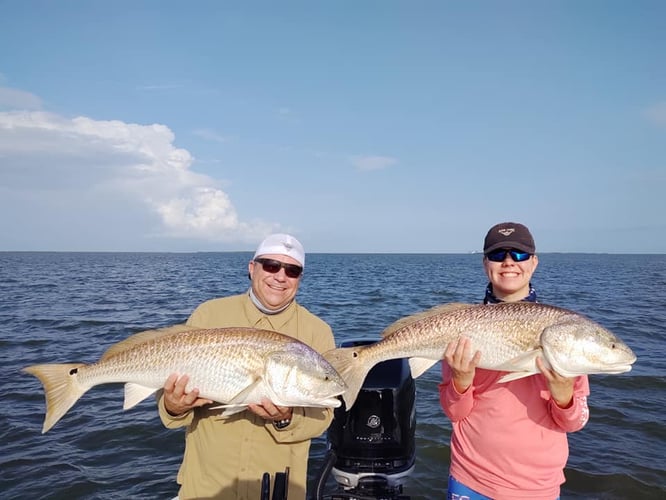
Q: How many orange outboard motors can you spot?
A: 0